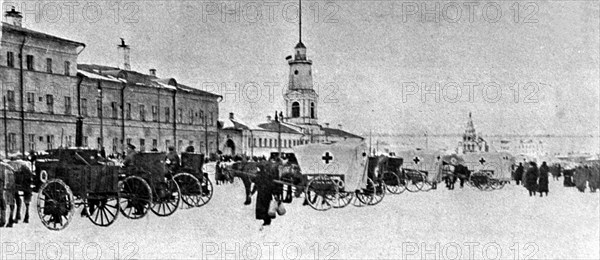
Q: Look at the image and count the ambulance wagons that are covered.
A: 3